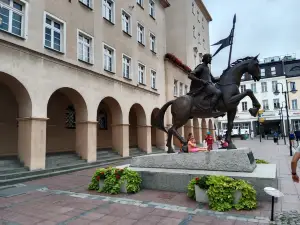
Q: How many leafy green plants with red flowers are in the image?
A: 2